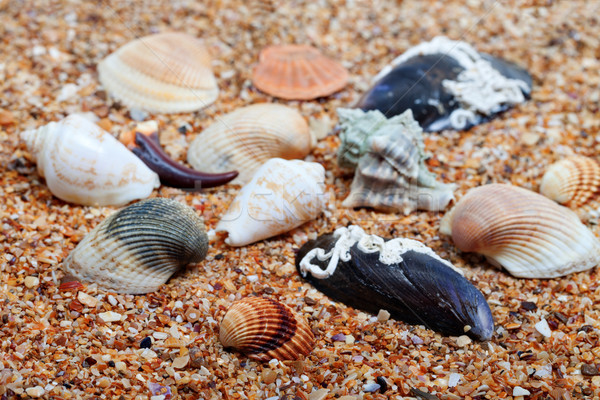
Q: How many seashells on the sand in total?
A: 12